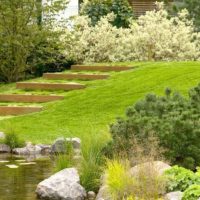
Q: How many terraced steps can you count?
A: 5